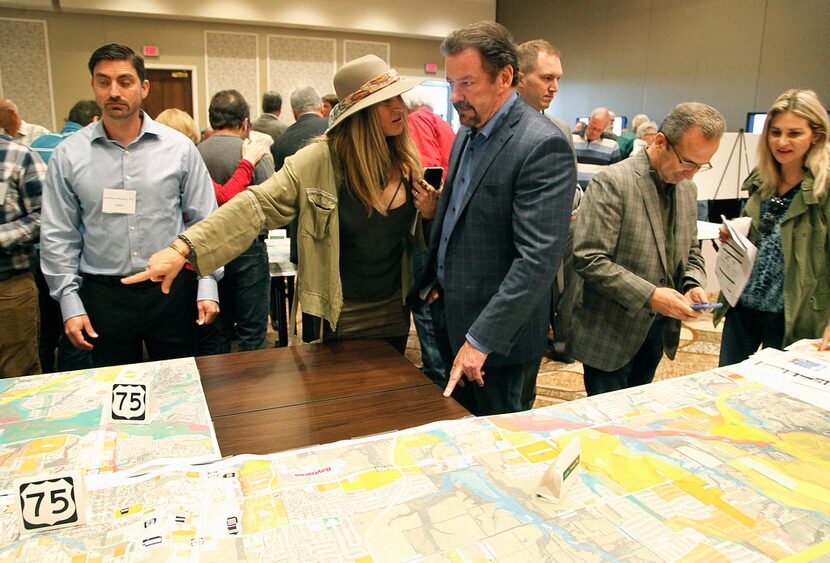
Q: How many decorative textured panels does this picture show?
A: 4